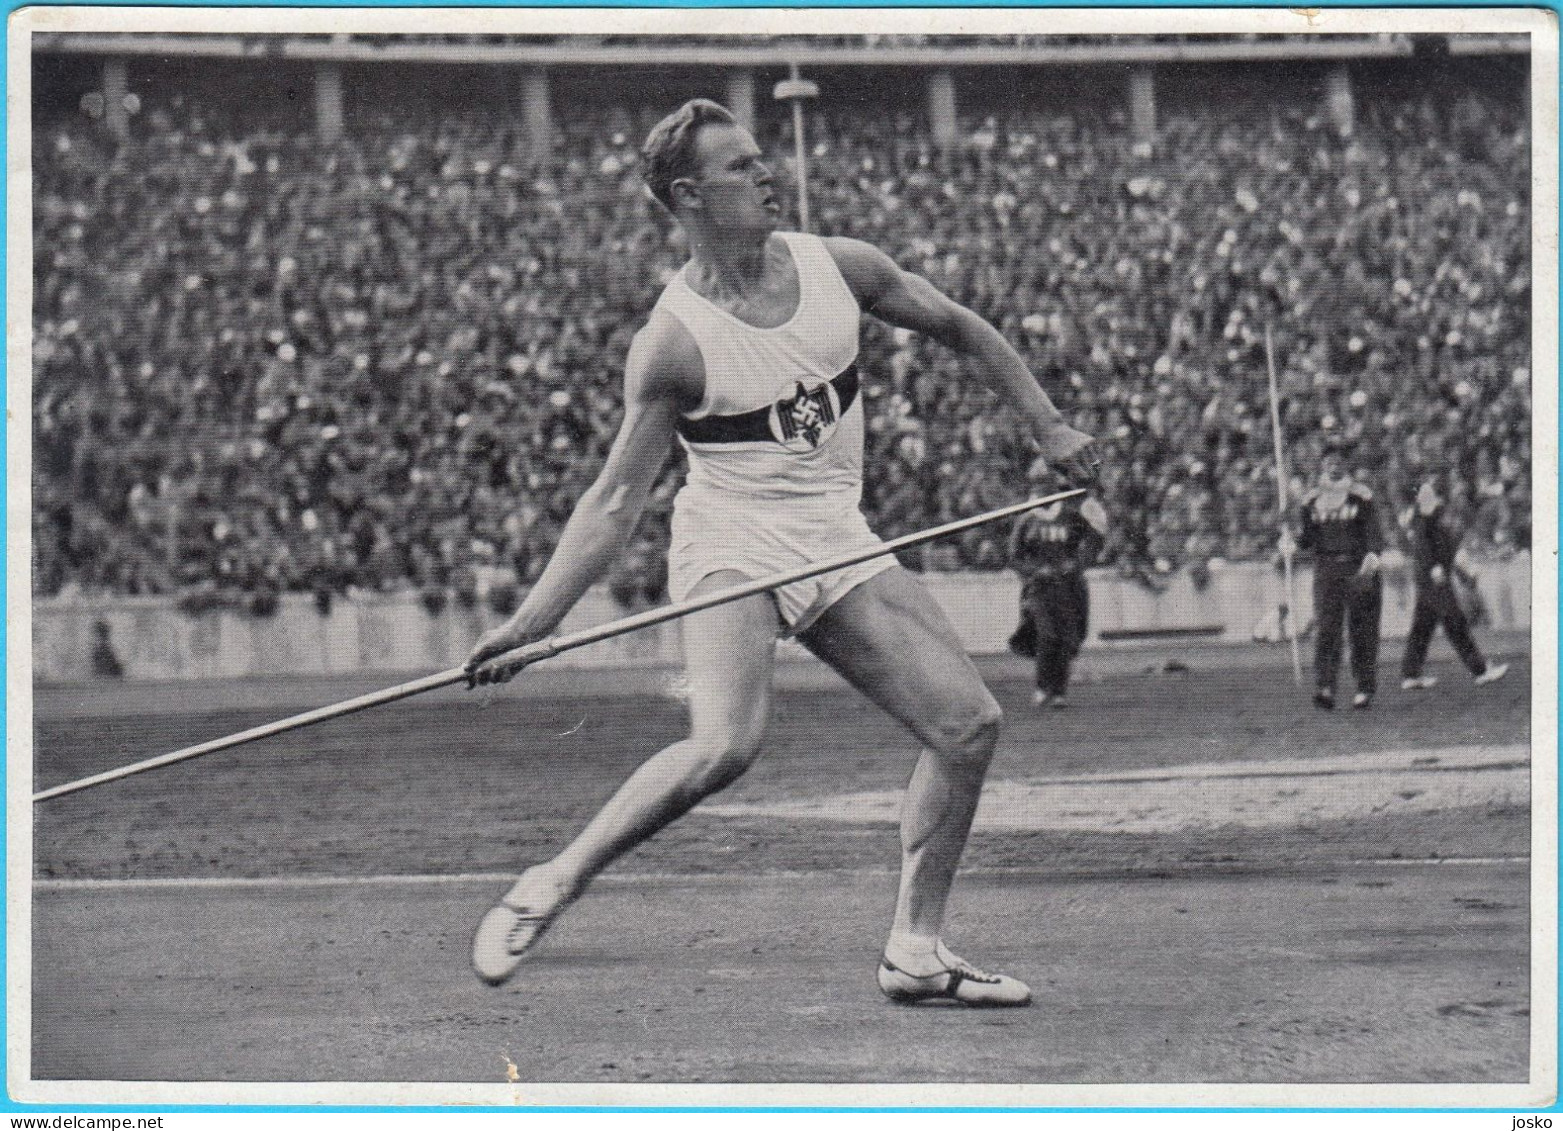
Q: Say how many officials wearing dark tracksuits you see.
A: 3